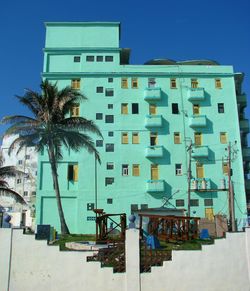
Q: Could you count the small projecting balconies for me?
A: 8